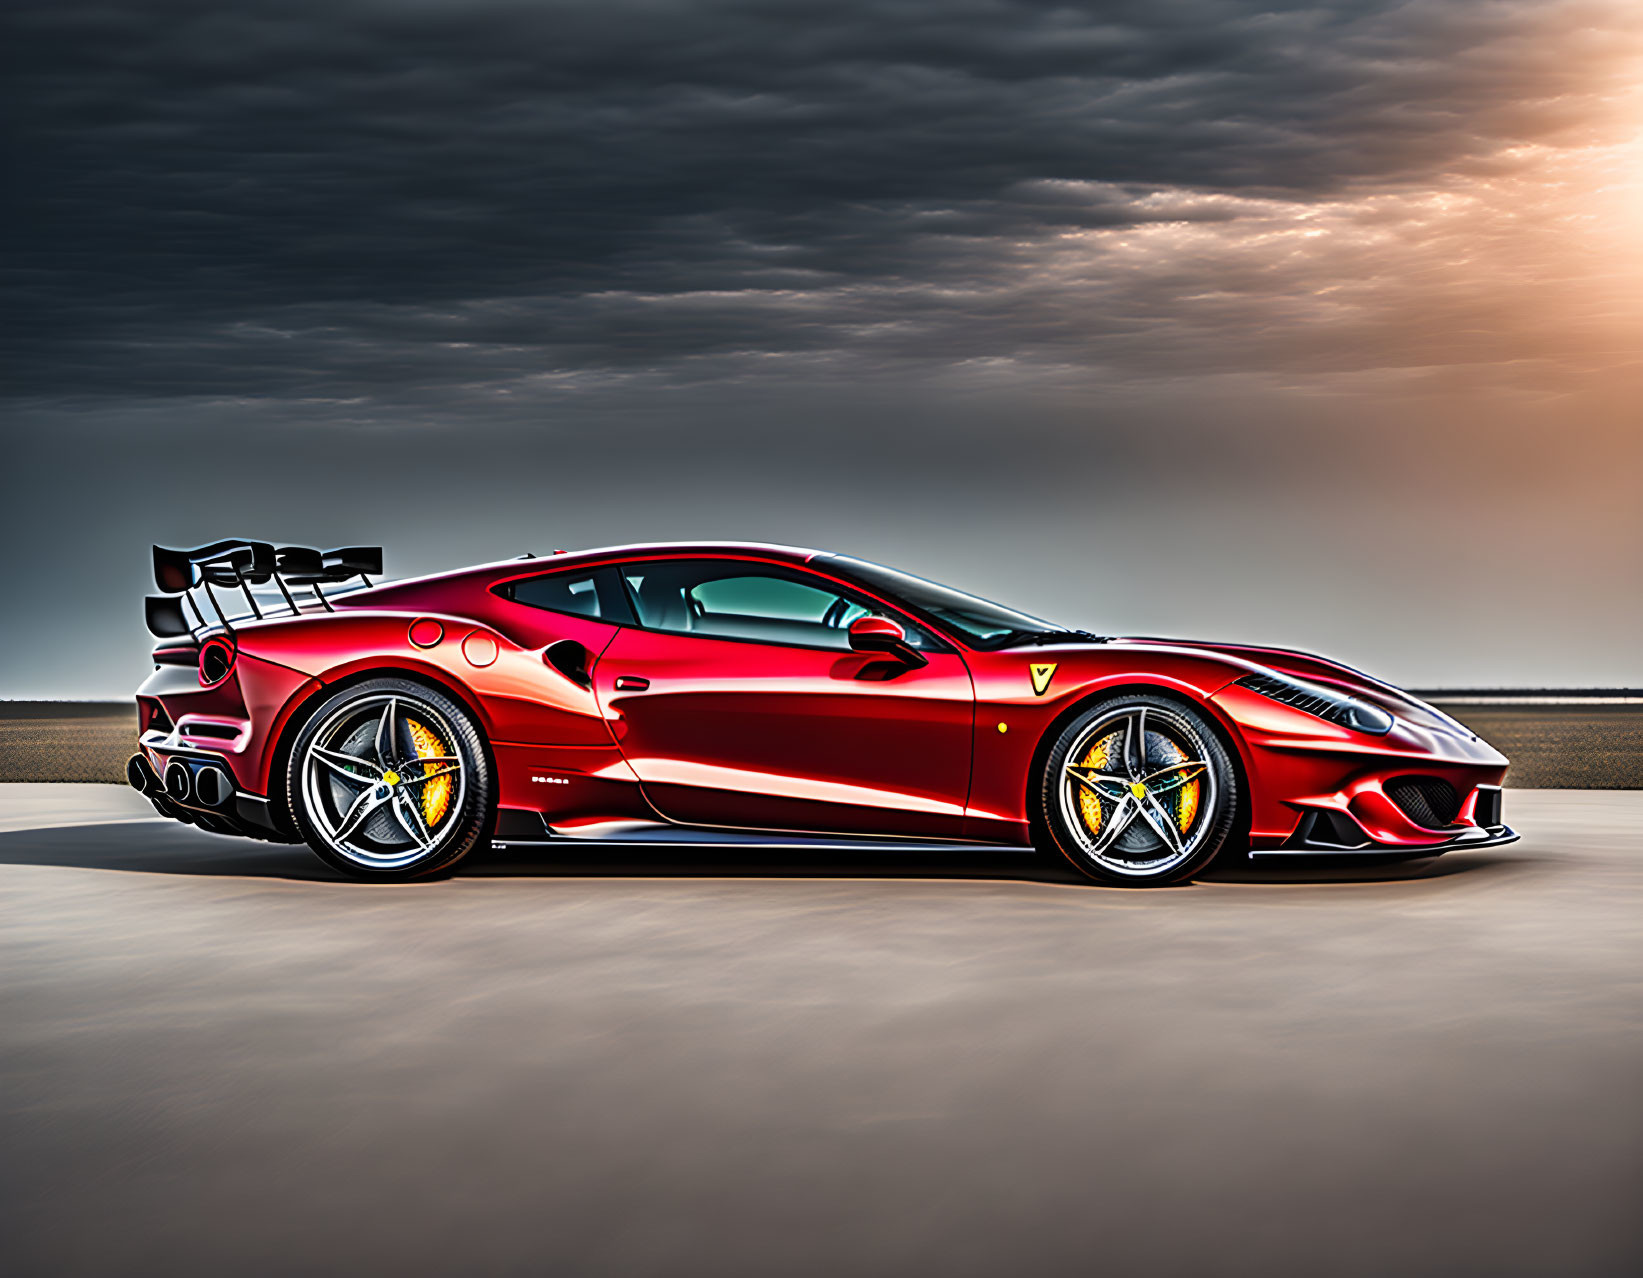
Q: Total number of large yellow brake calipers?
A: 3